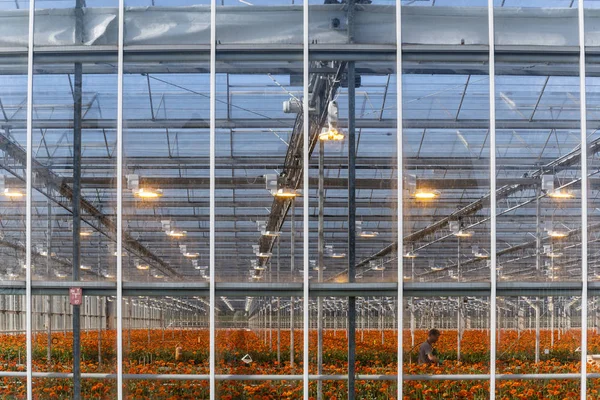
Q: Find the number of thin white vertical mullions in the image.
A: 7